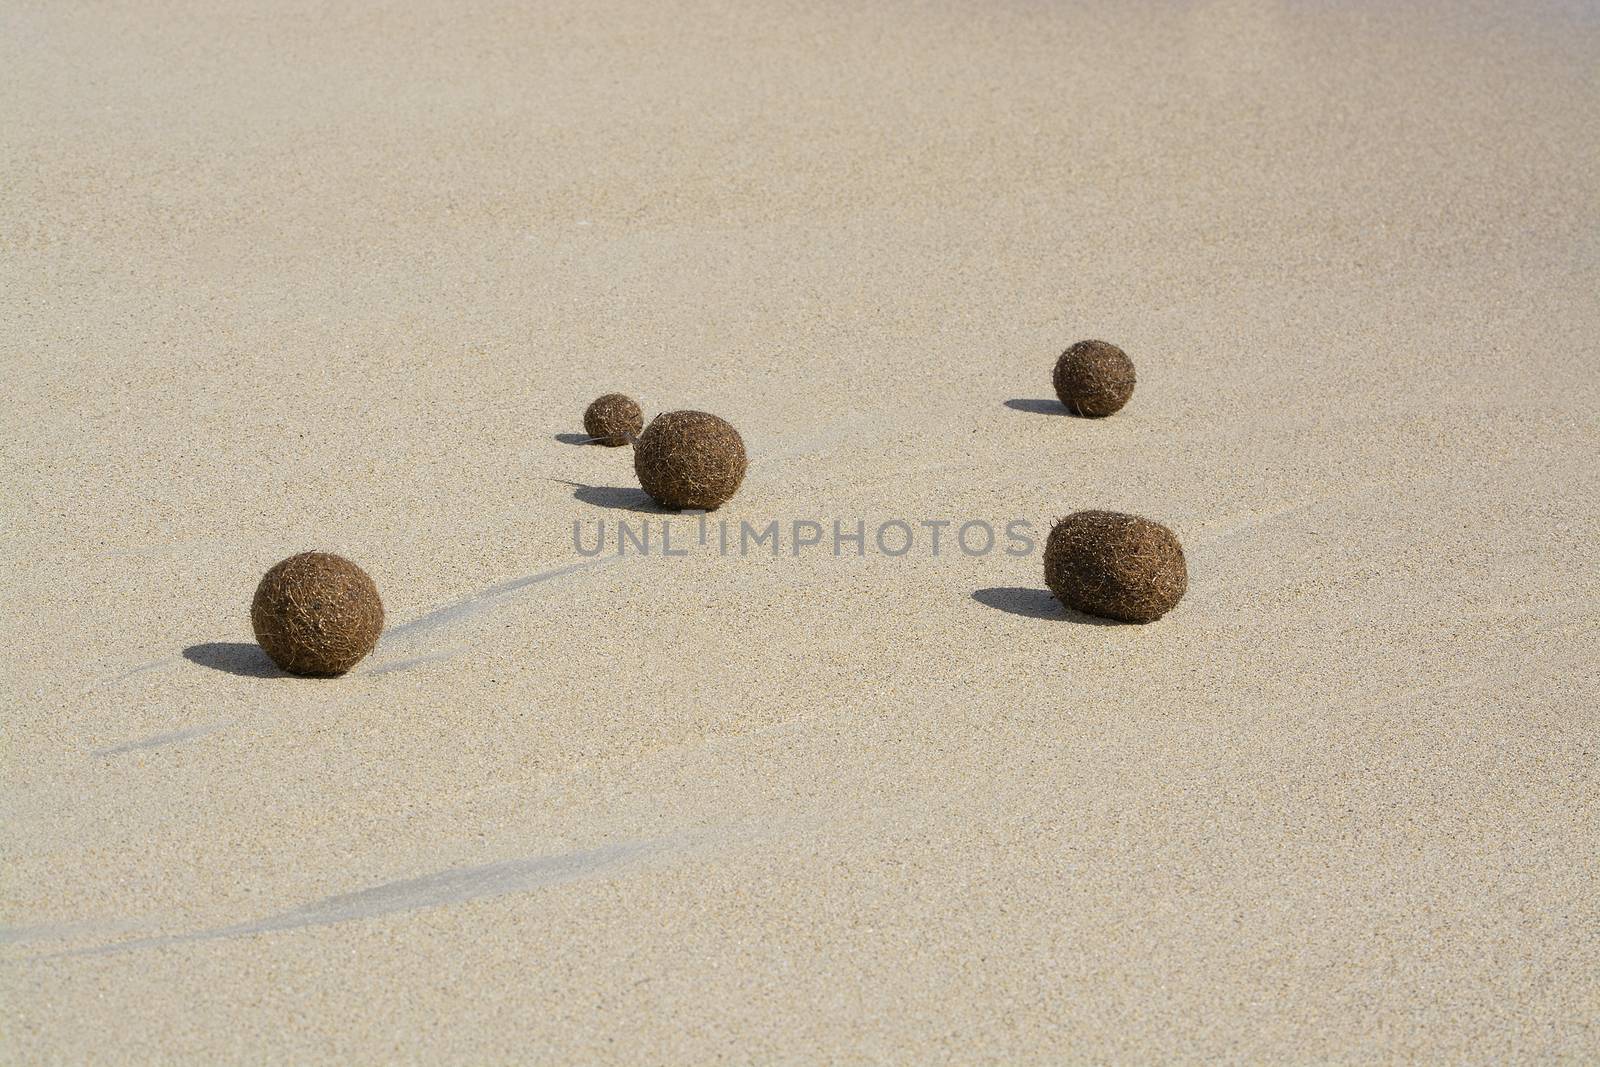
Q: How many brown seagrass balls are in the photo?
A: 5